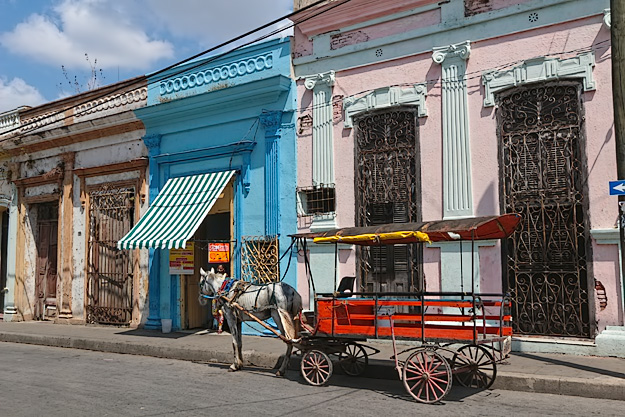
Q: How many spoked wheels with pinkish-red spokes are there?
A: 2